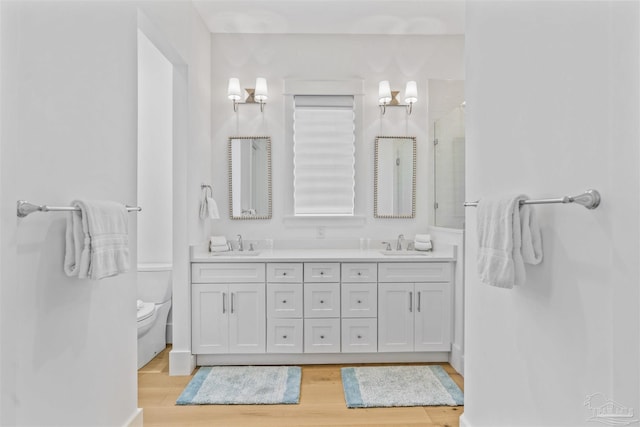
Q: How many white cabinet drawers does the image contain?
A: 9